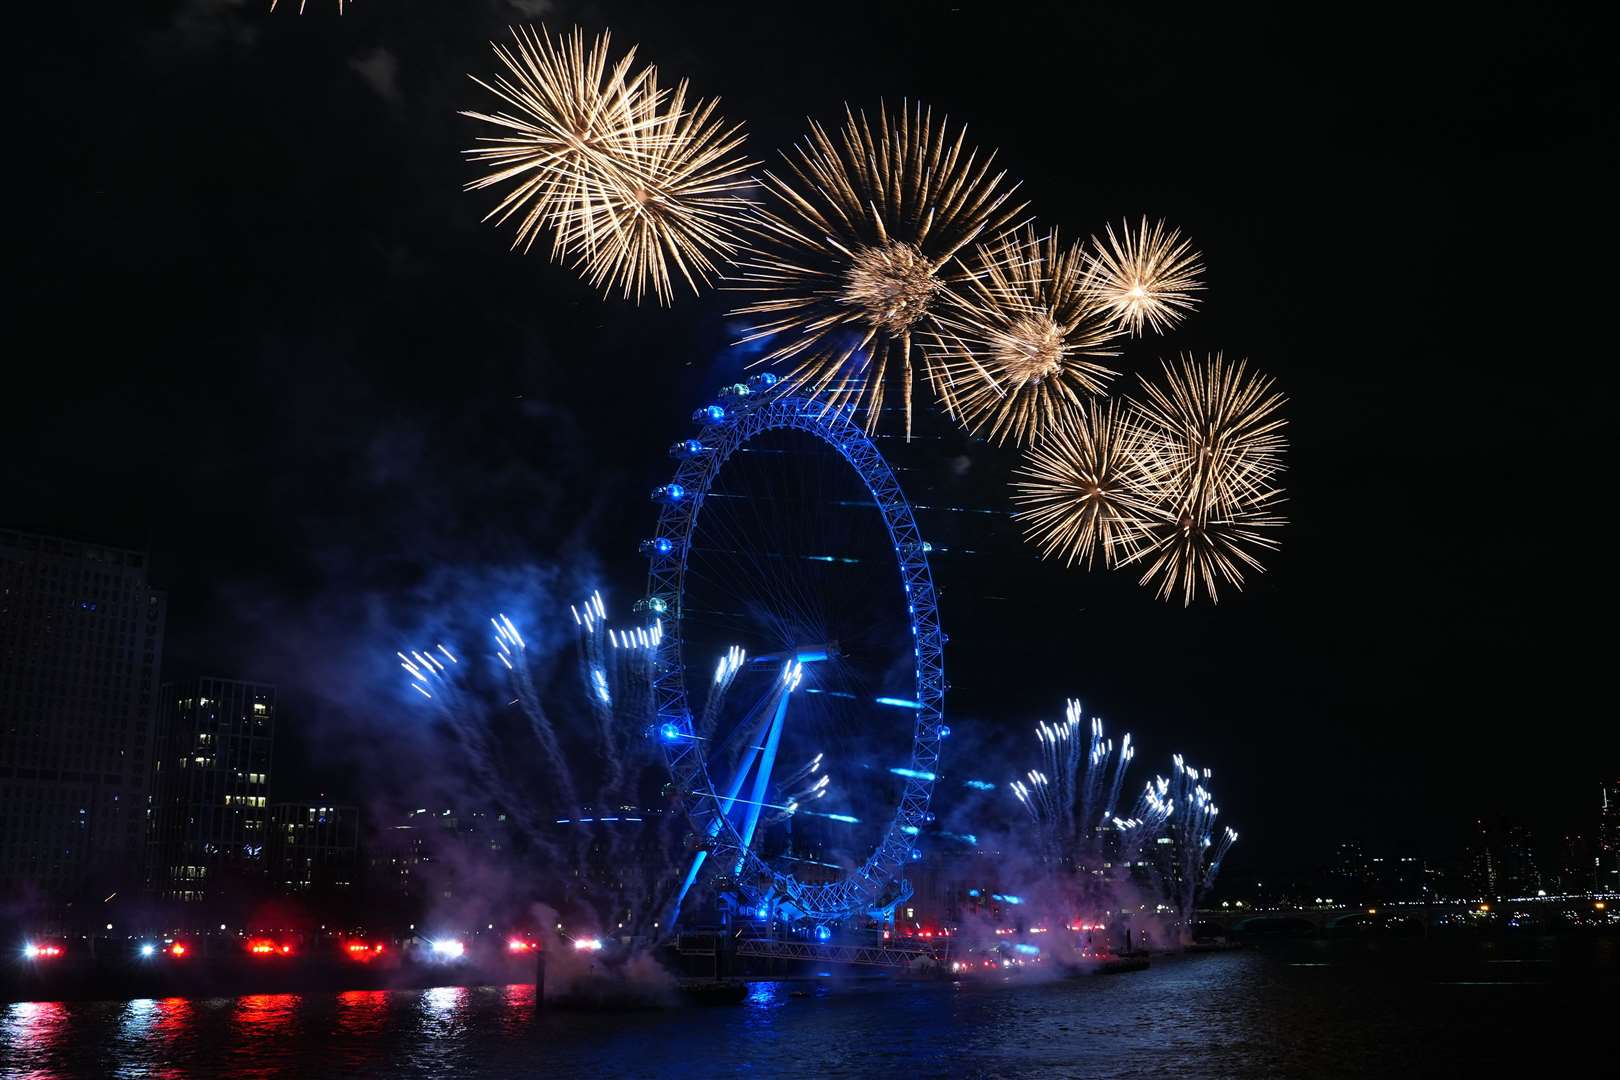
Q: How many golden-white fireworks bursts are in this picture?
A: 8